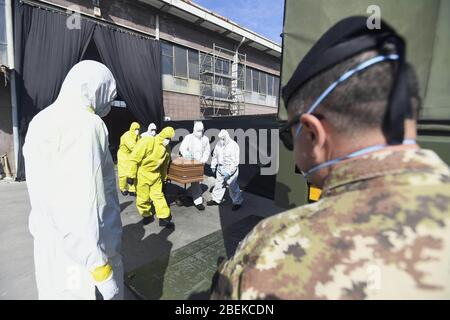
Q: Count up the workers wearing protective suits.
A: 6